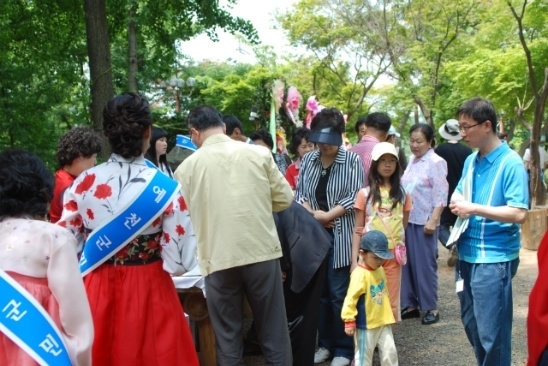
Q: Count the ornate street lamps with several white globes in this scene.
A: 1